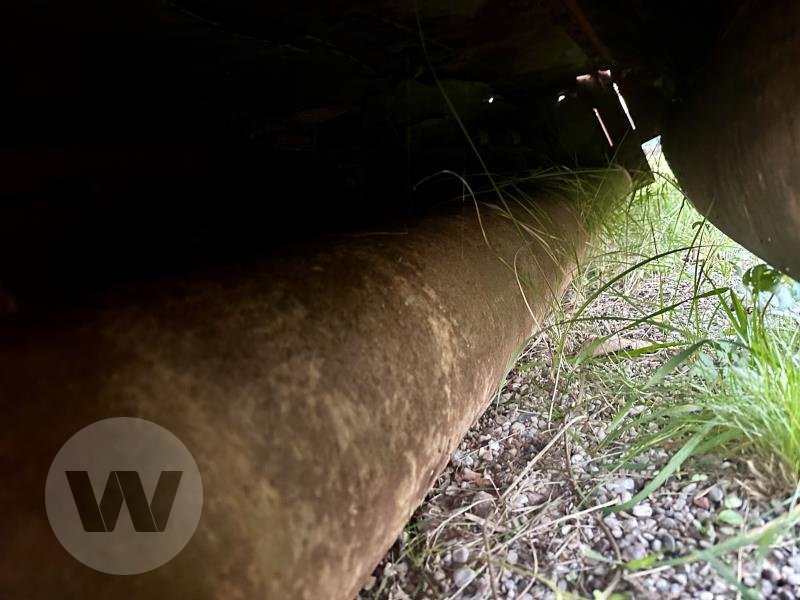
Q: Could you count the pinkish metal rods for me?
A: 2